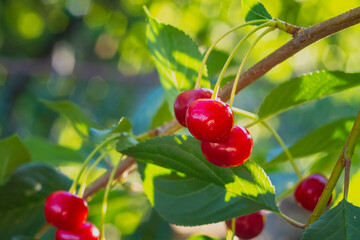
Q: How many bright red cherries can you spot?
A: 7